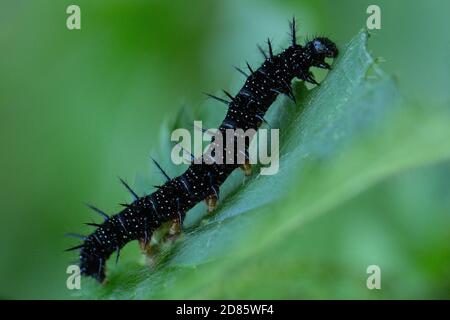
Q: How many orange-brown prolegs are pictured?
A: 4